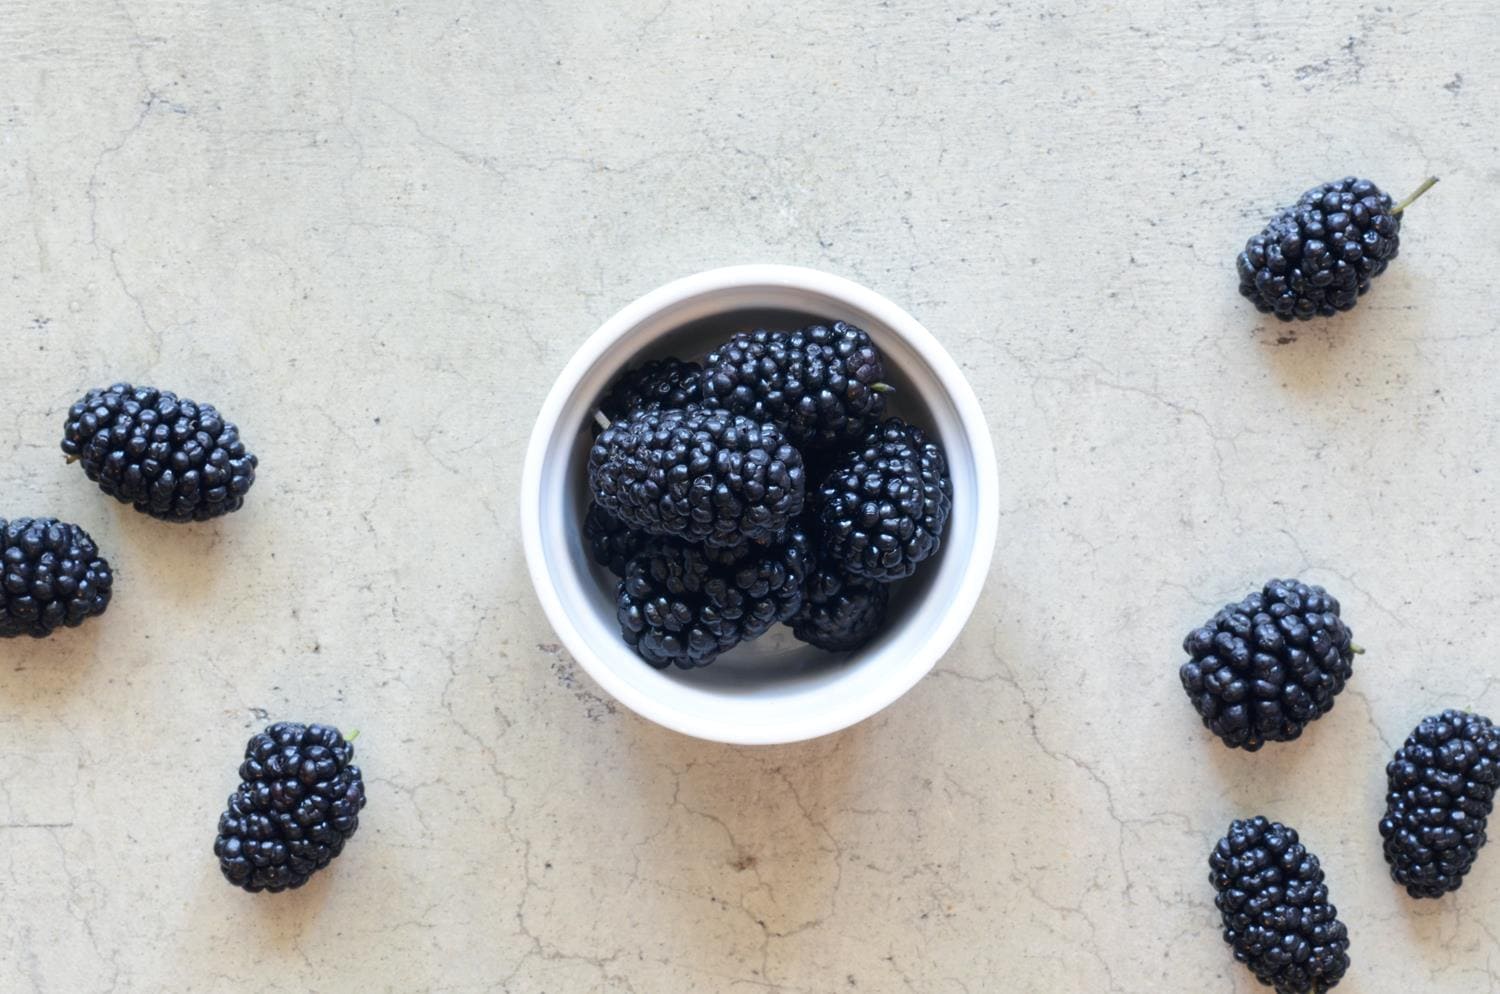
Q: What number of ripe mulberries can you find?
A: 14